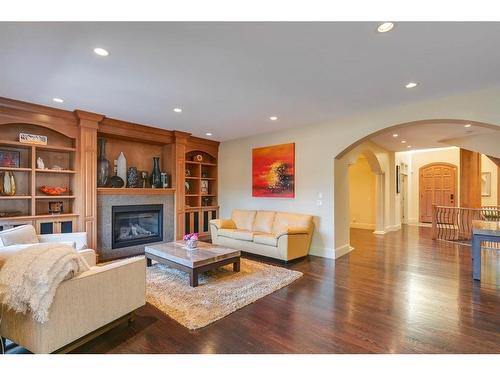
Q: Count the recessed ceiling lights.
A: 11